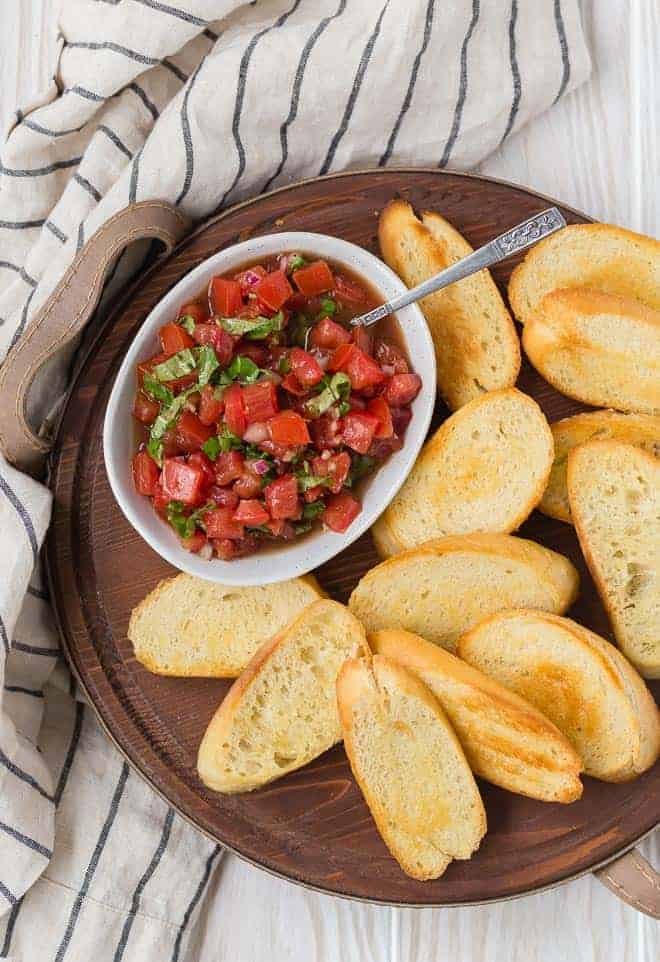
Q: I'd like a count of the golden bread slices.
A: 12